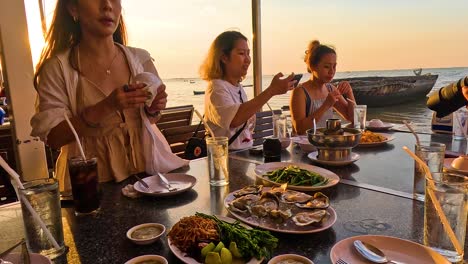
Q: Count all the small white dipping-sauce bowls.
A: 3